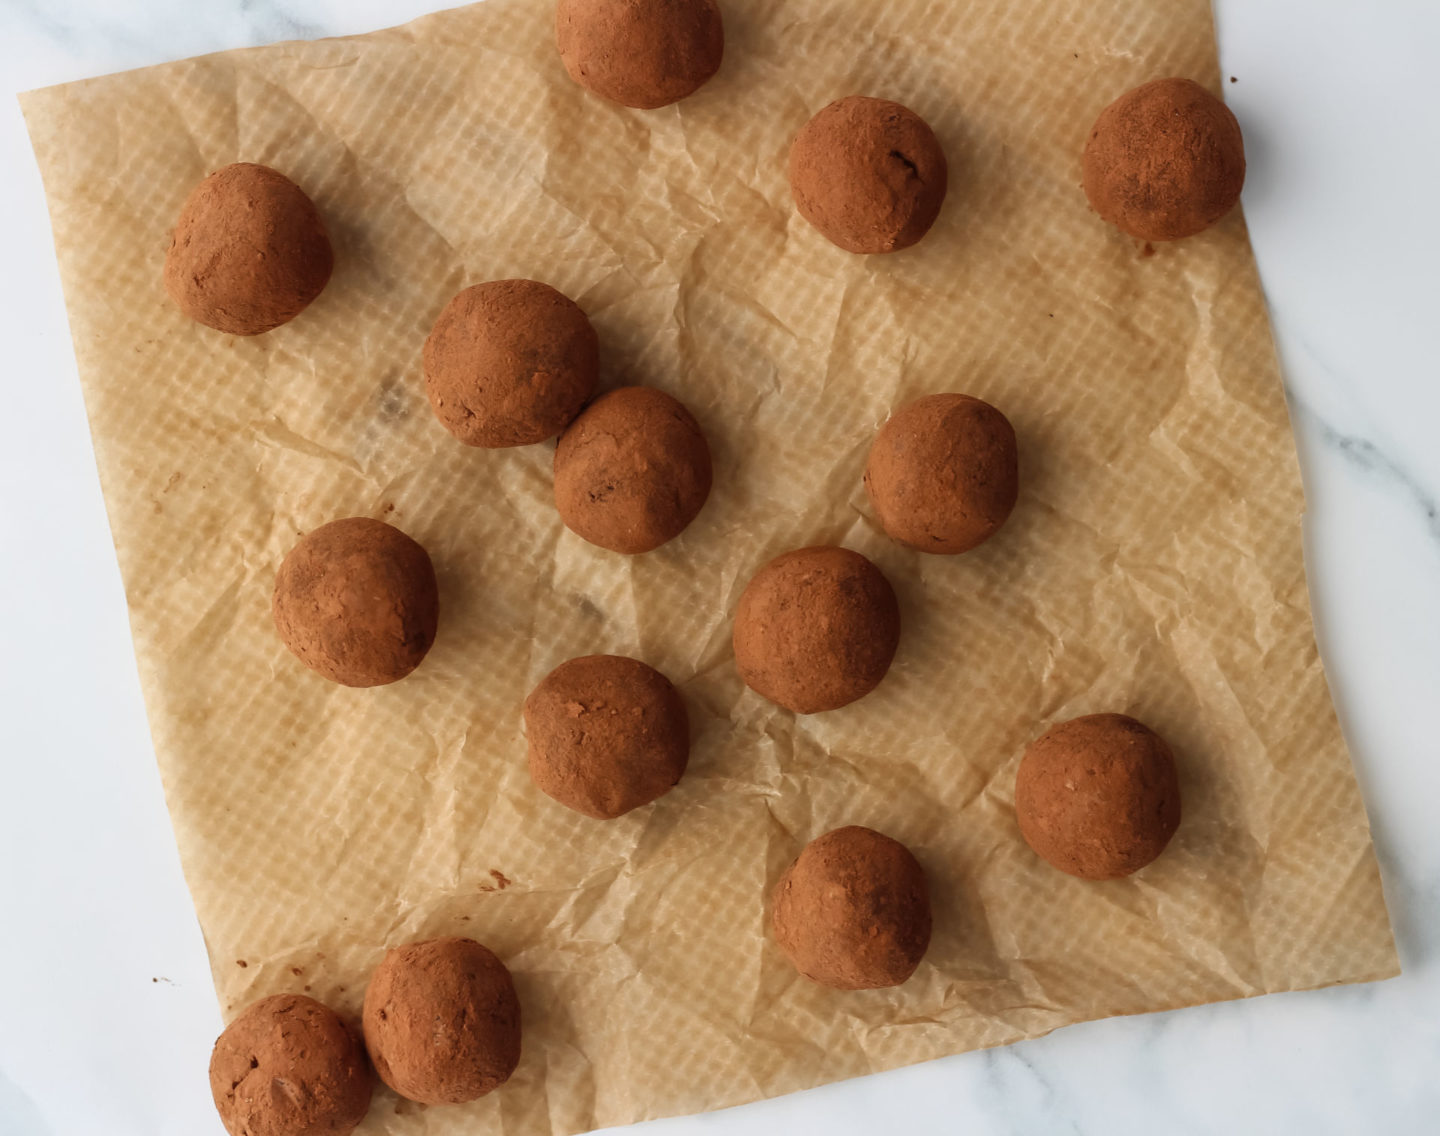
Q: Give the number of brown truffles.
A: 14